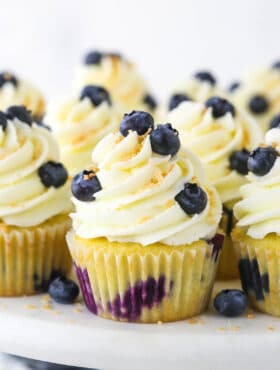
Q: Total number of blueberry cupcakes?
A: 9